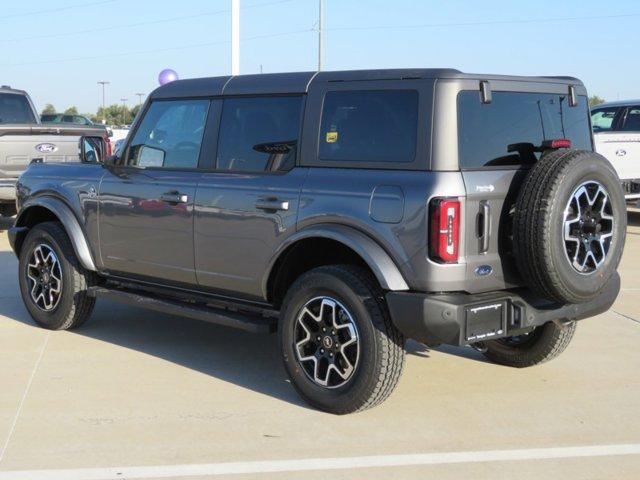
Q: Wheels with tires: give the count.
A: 4